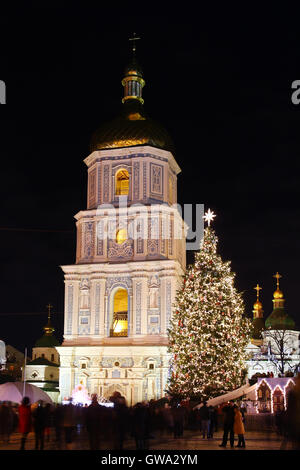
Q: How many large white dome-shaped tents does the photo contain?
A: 1